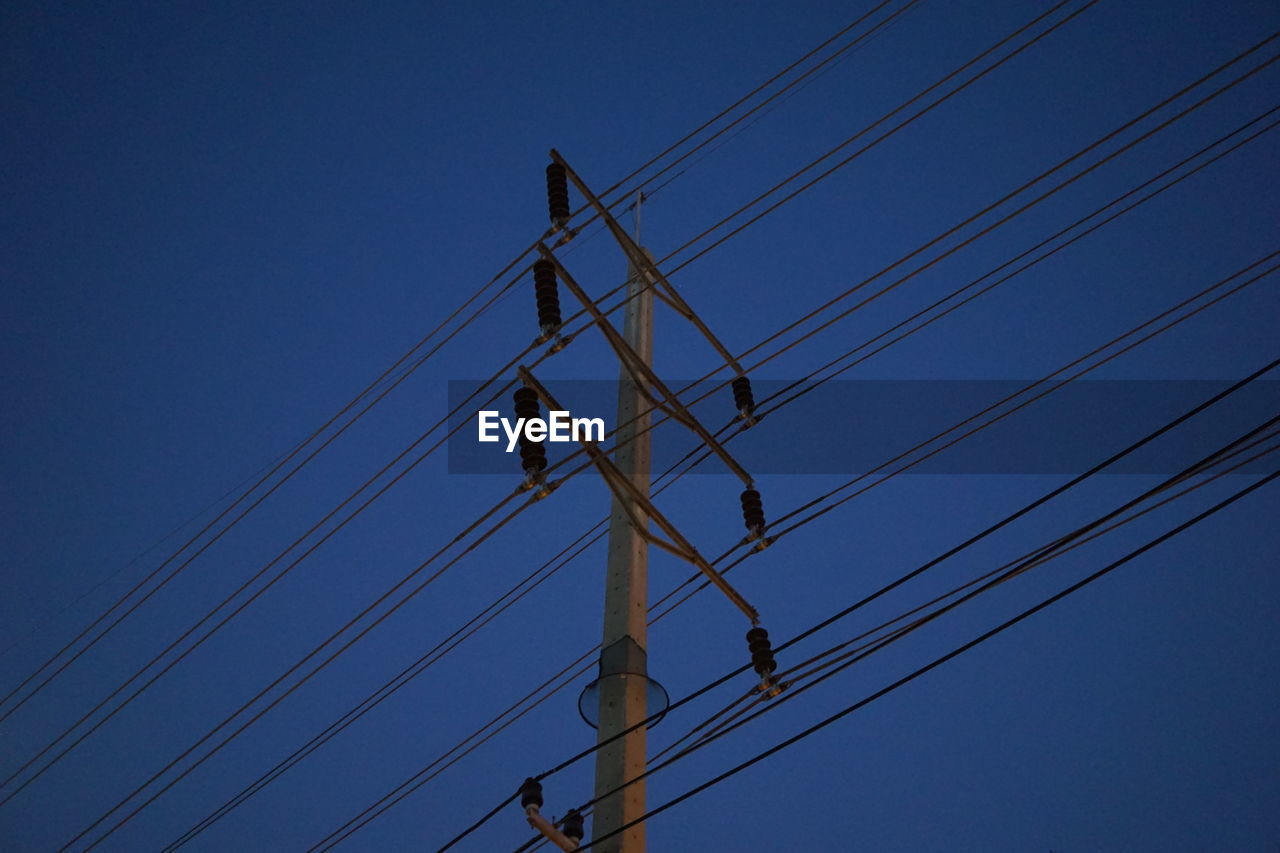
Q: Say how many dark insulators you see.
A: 8